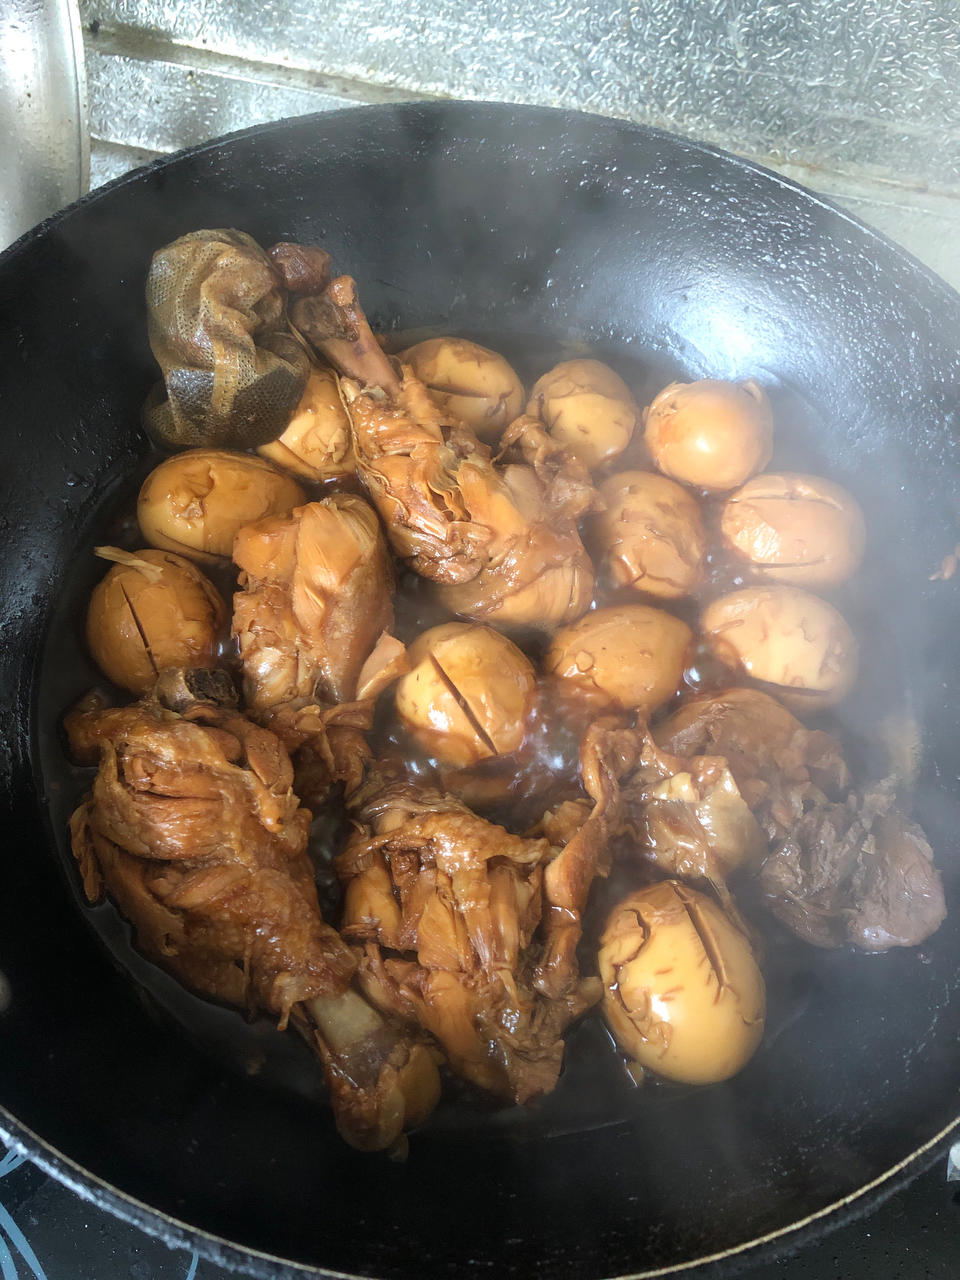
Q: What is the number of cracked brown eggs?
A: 12